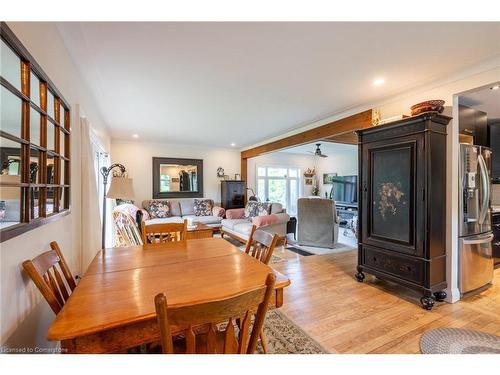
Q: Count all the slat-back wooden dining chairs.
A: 4